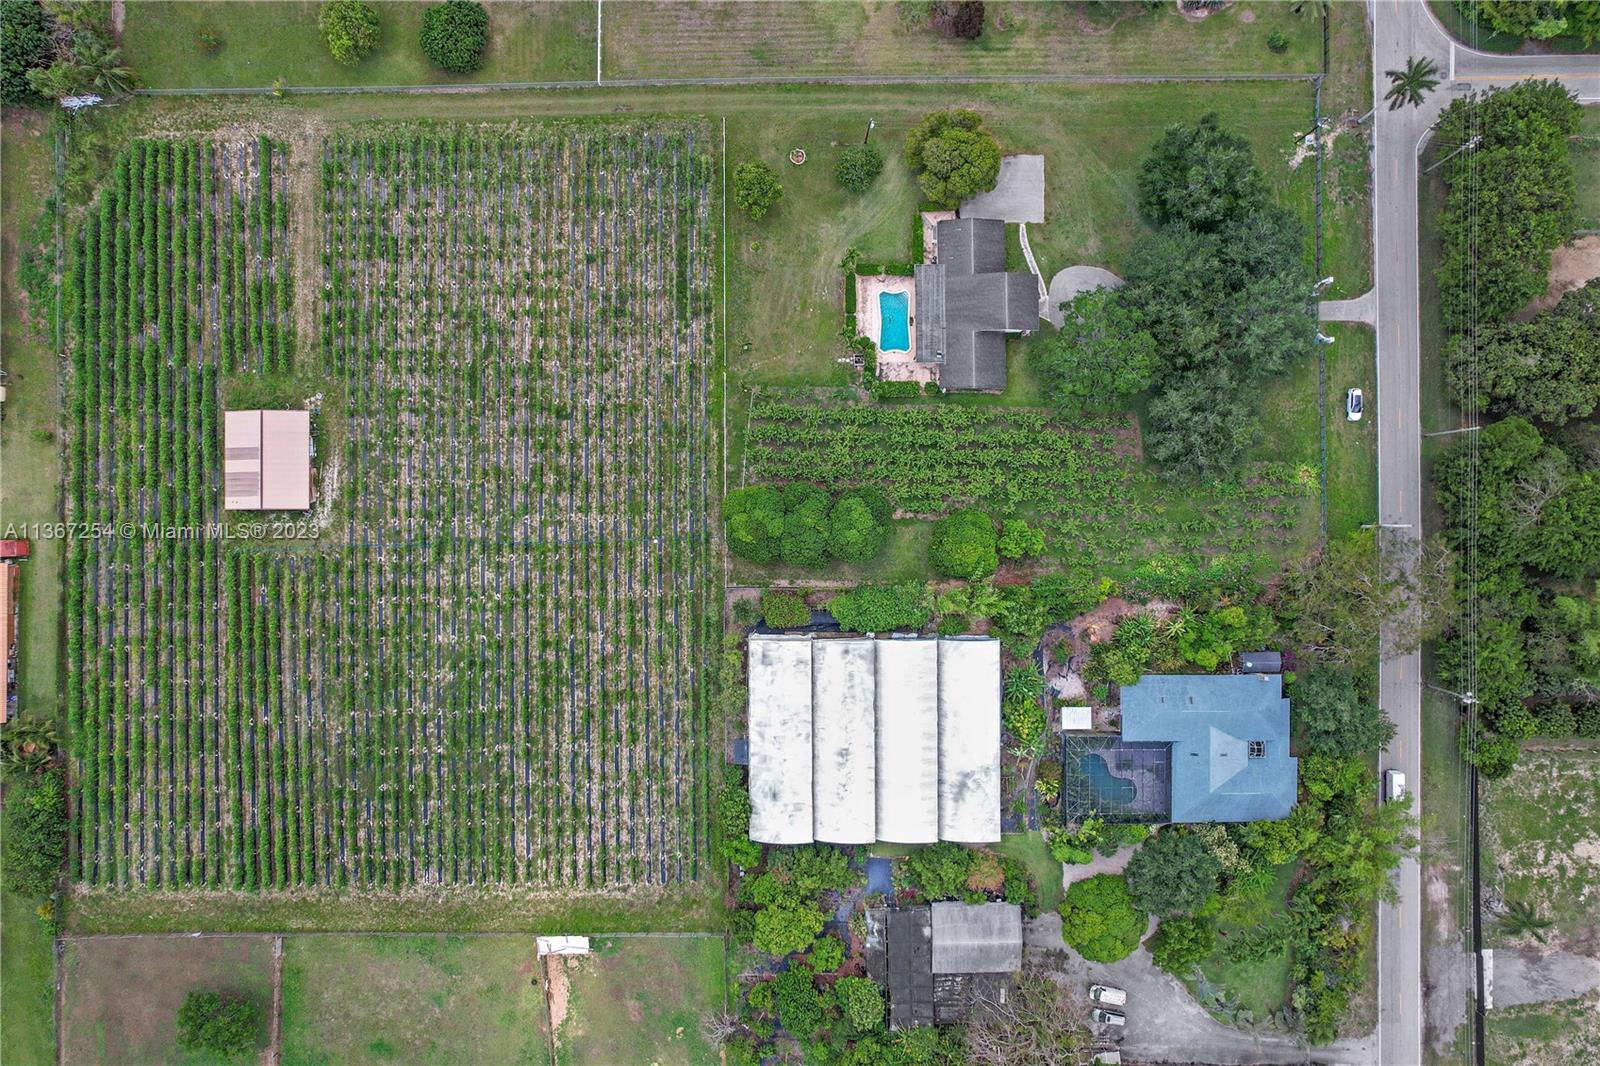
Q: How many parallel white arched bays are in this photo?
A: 4